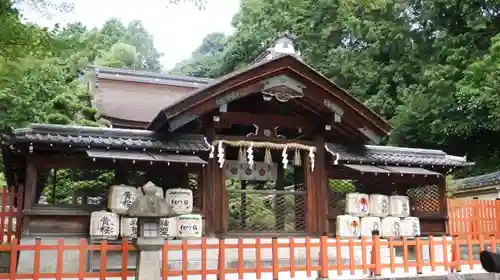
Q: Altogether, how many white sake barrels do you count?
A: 14